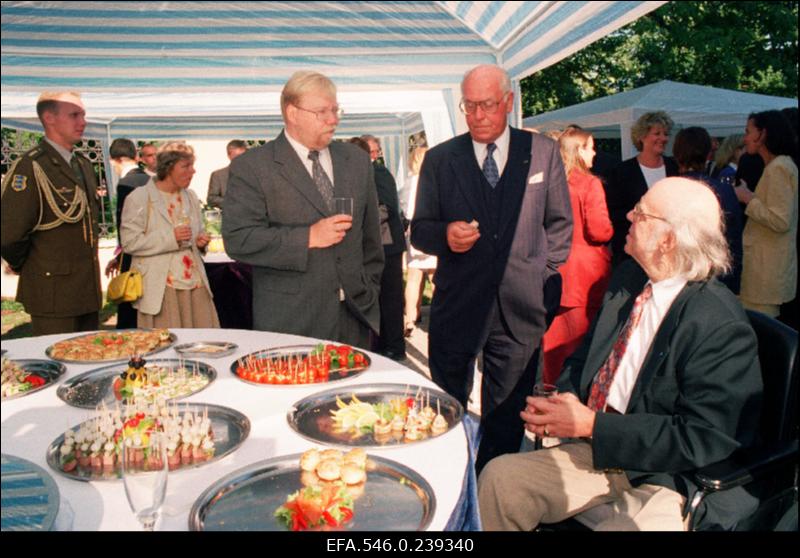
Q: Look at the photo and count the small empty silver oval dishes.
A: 1